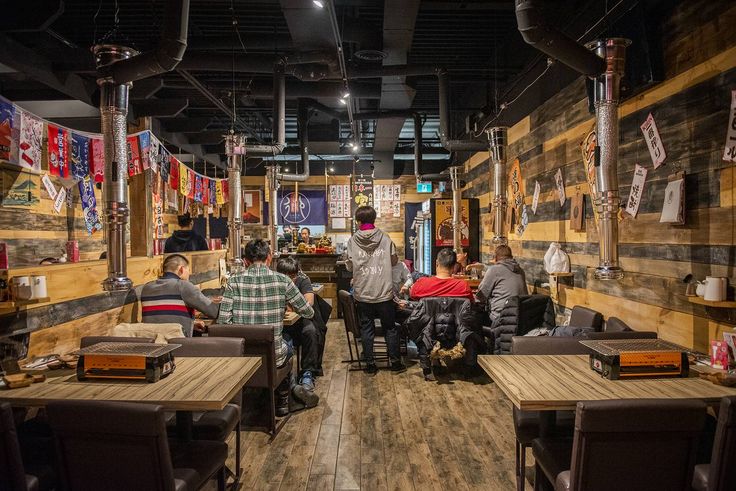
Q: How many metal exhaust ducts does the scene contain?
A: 6